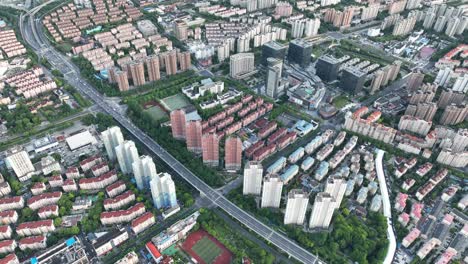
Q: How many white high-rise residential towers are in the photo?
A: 9